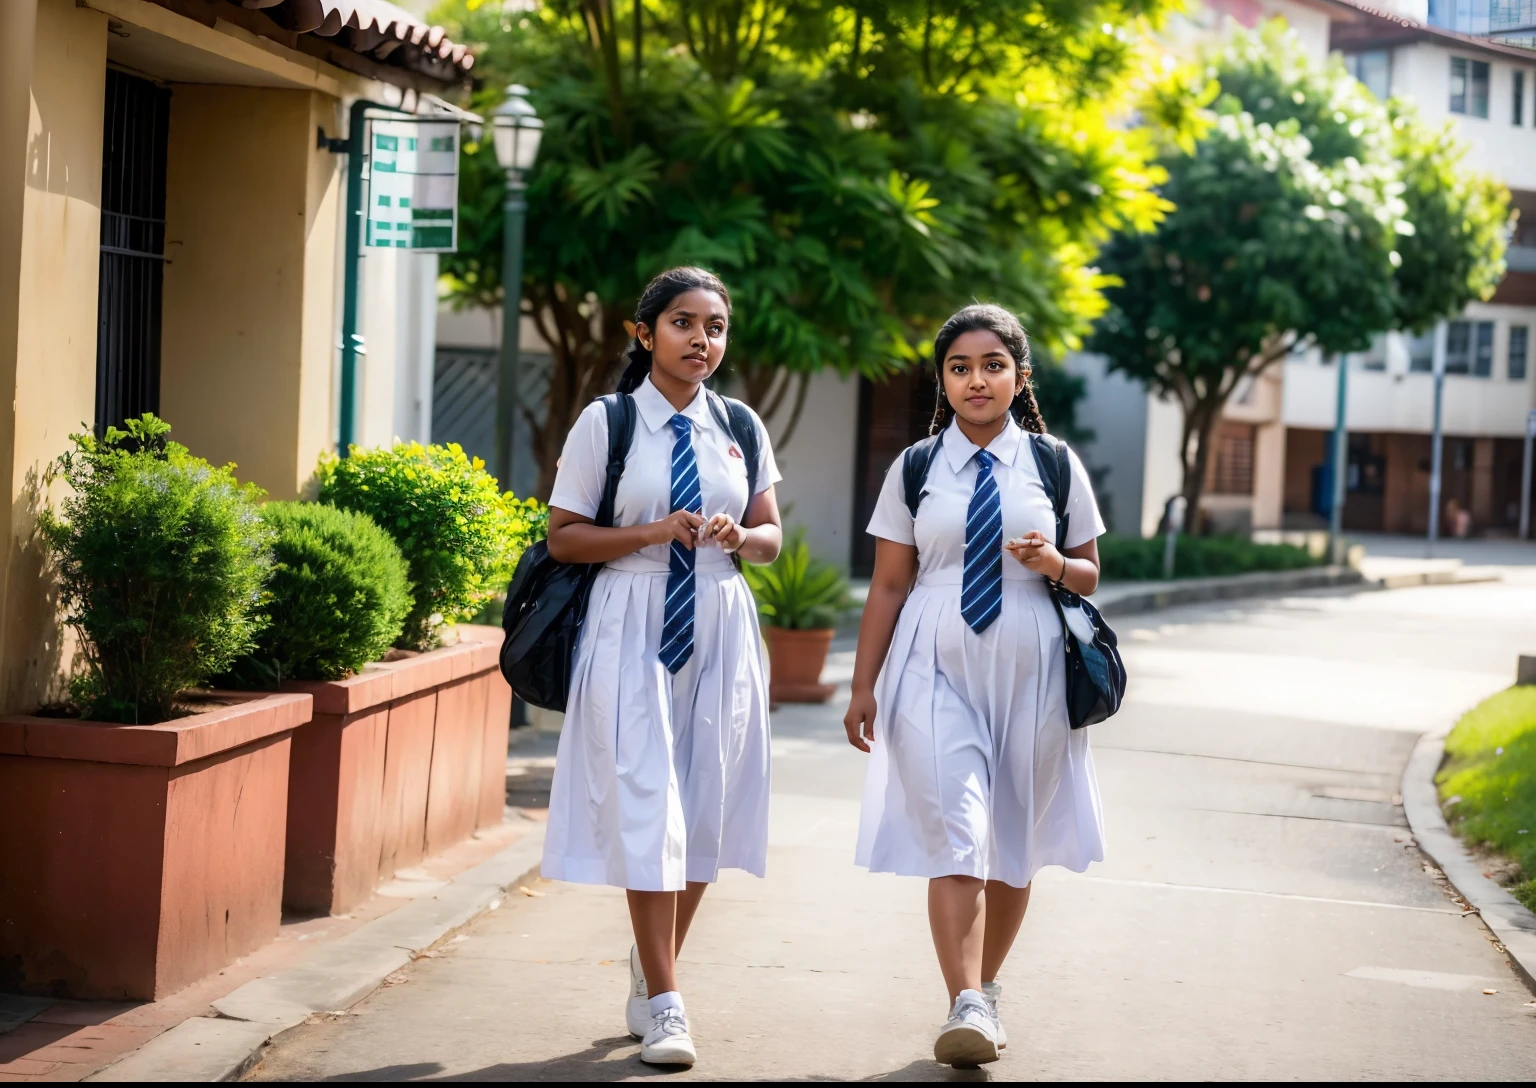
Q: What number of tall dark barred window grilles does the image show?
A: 1